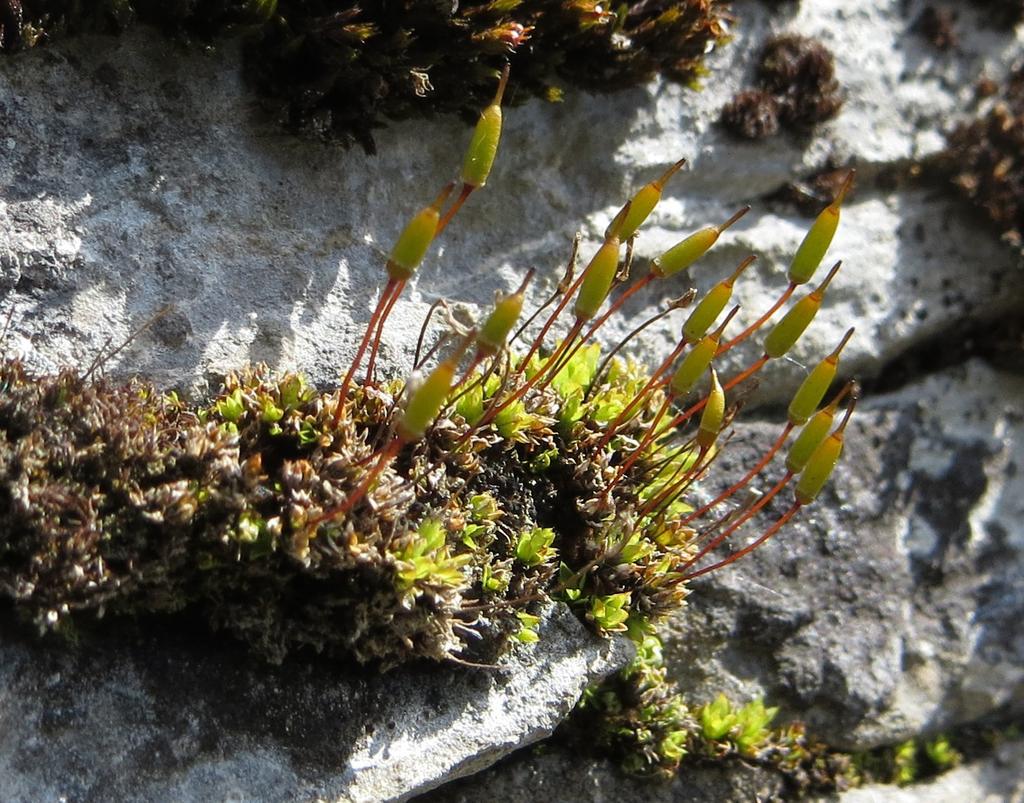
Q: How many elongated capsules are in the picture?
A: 15